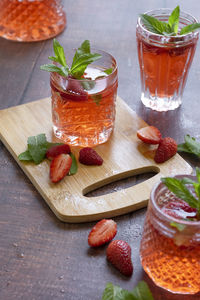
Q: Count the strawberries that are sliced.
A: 3